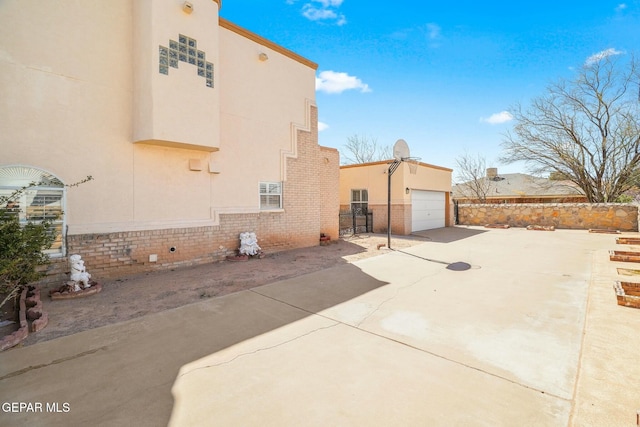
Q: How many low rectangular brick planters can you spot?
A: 6